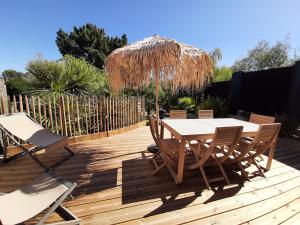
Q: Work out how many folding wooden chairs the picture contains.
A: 6